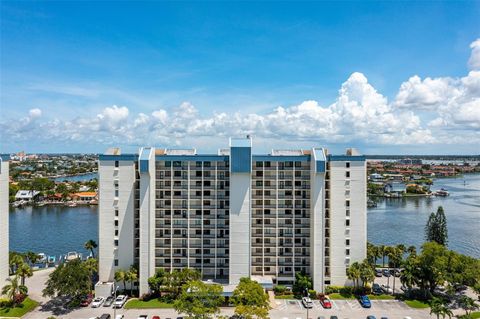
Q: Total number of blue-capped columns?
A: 3